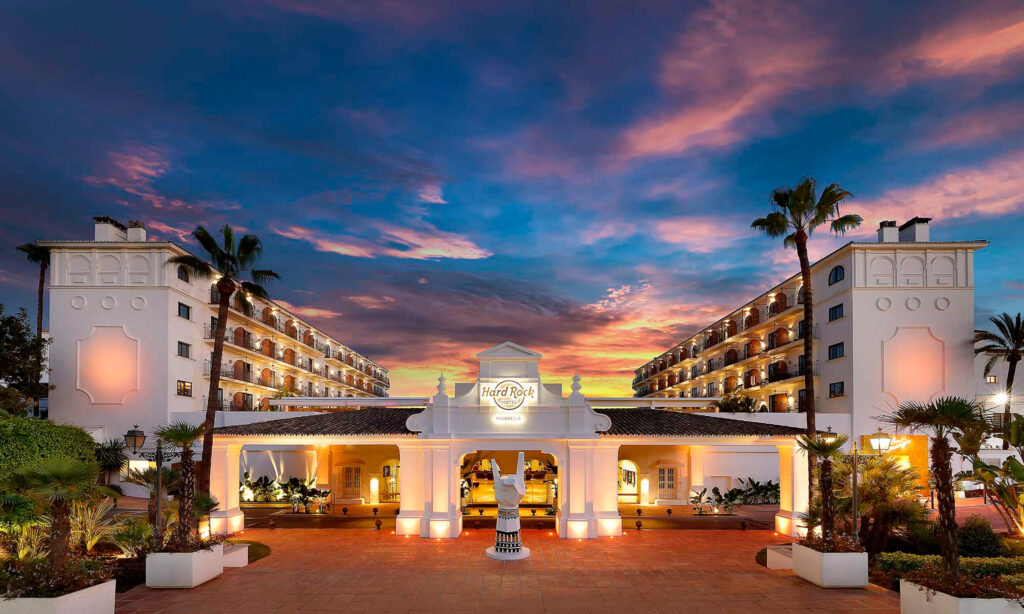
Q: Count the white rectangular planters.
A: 4